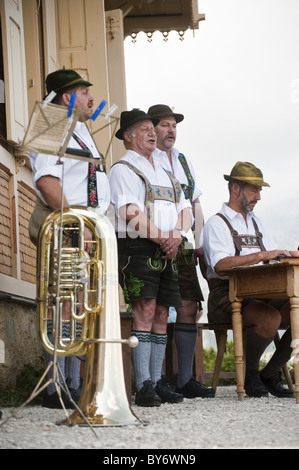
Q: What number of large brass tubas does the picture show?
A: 1